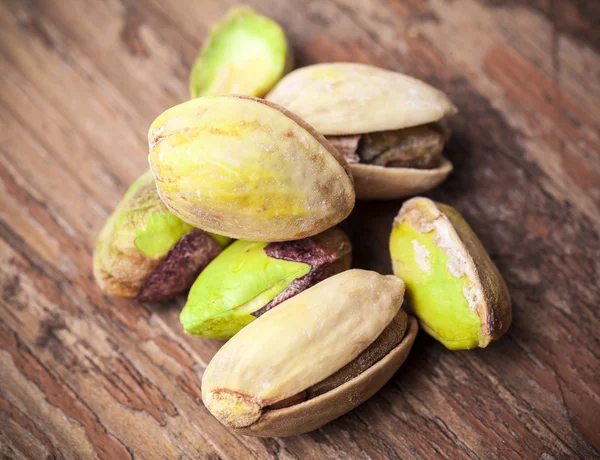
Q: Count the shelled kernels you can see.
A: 4